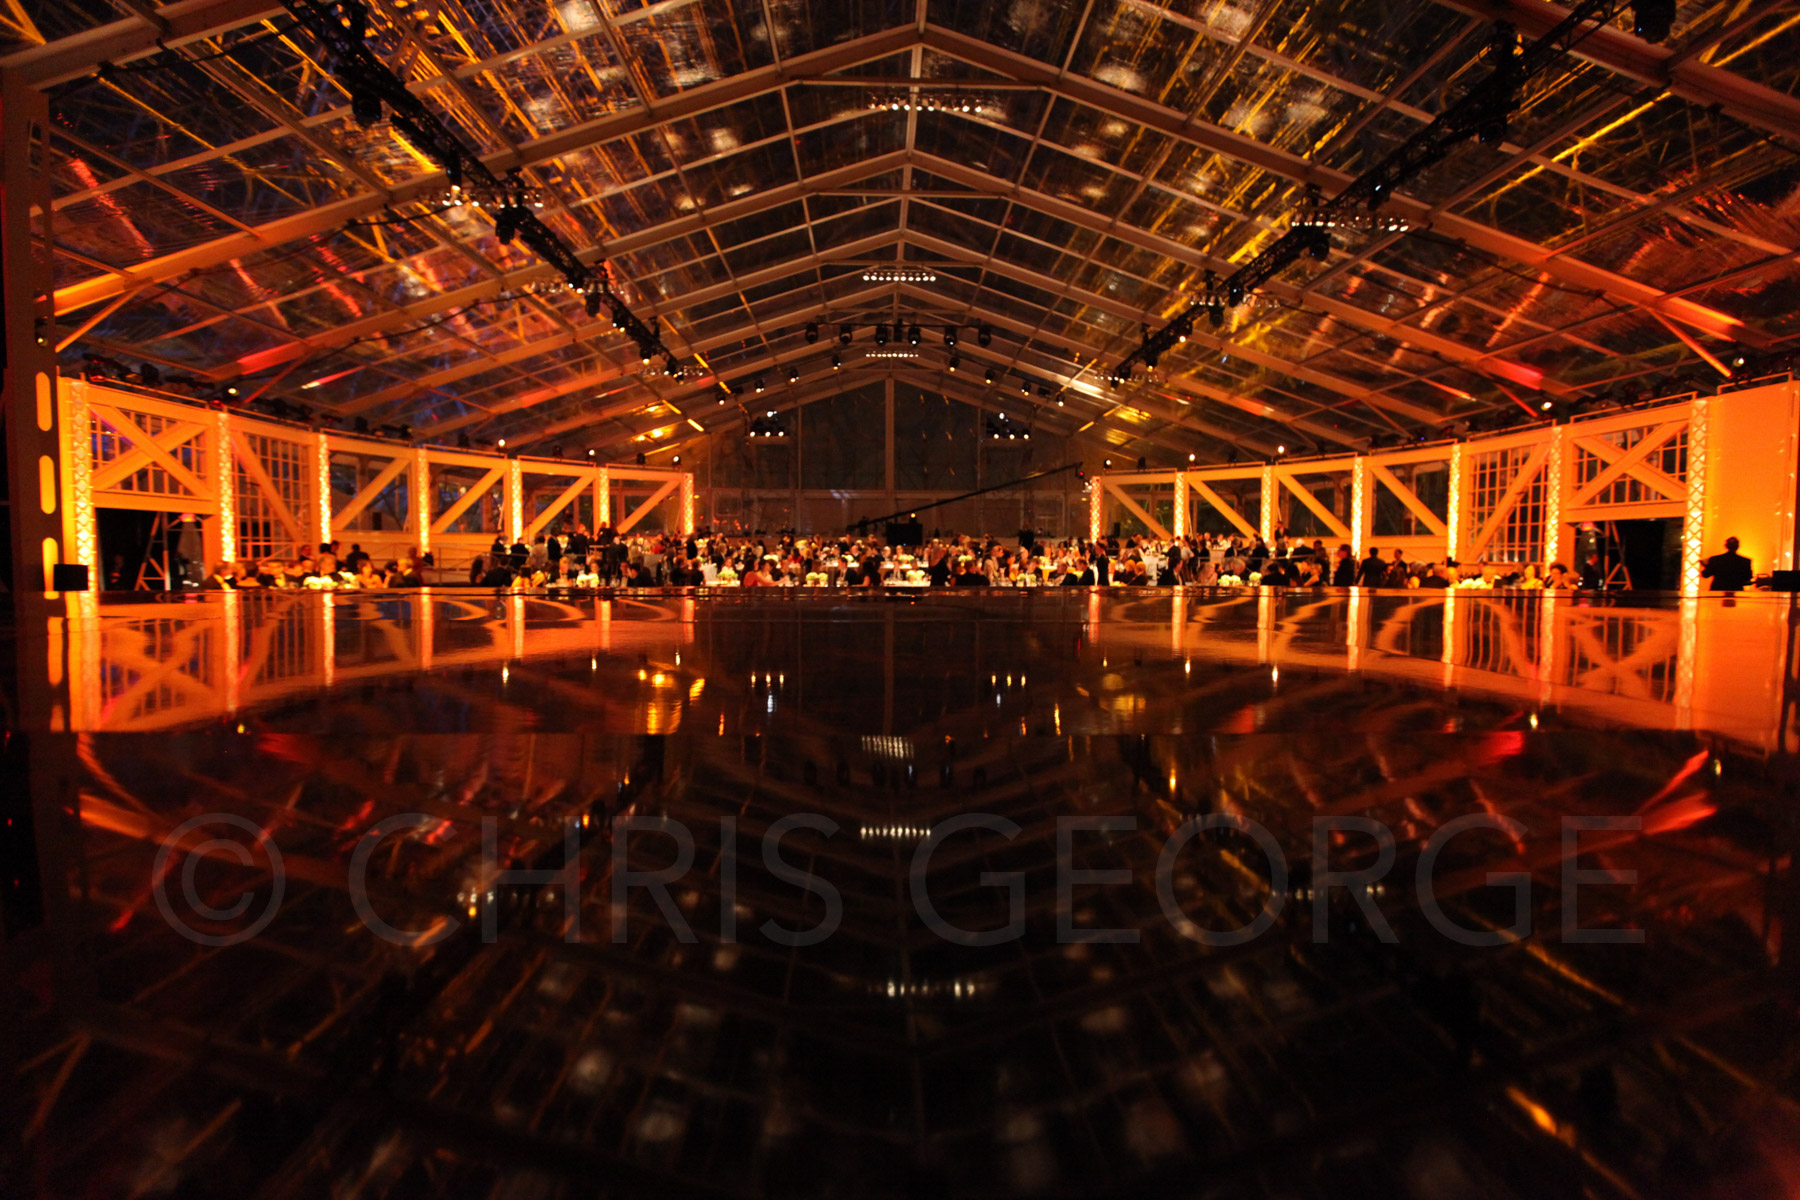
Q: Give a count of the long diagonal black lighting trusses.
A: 2